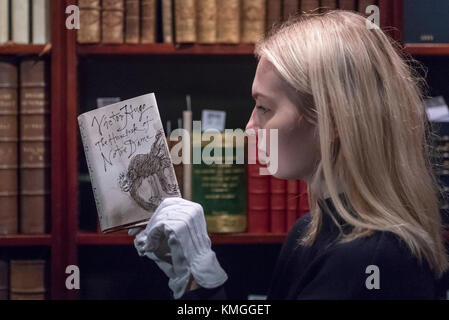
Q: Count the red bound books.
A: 4